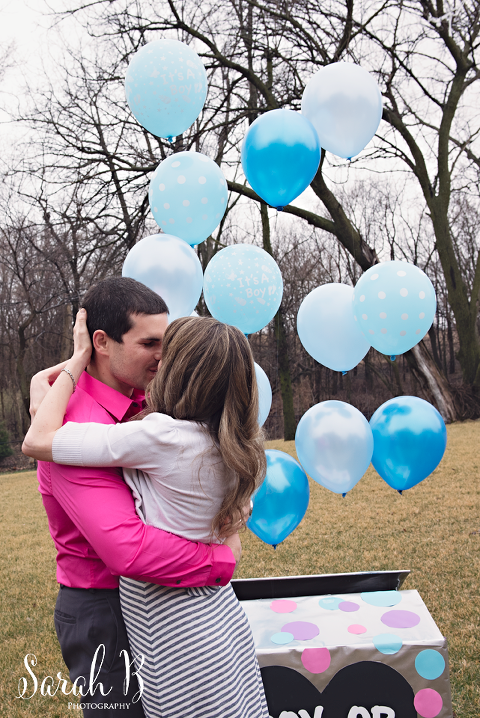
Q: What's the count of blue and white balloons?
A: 12